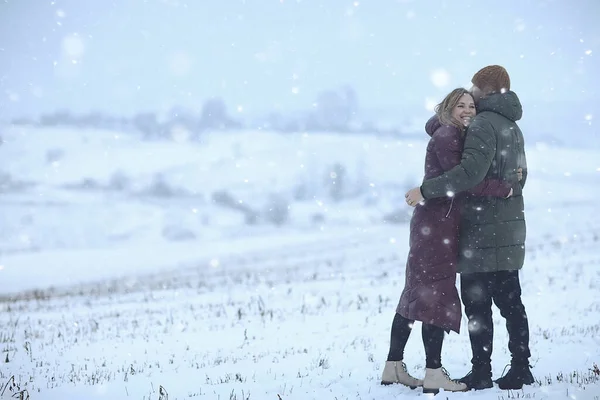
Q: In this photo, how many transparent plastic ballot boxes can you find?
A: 0